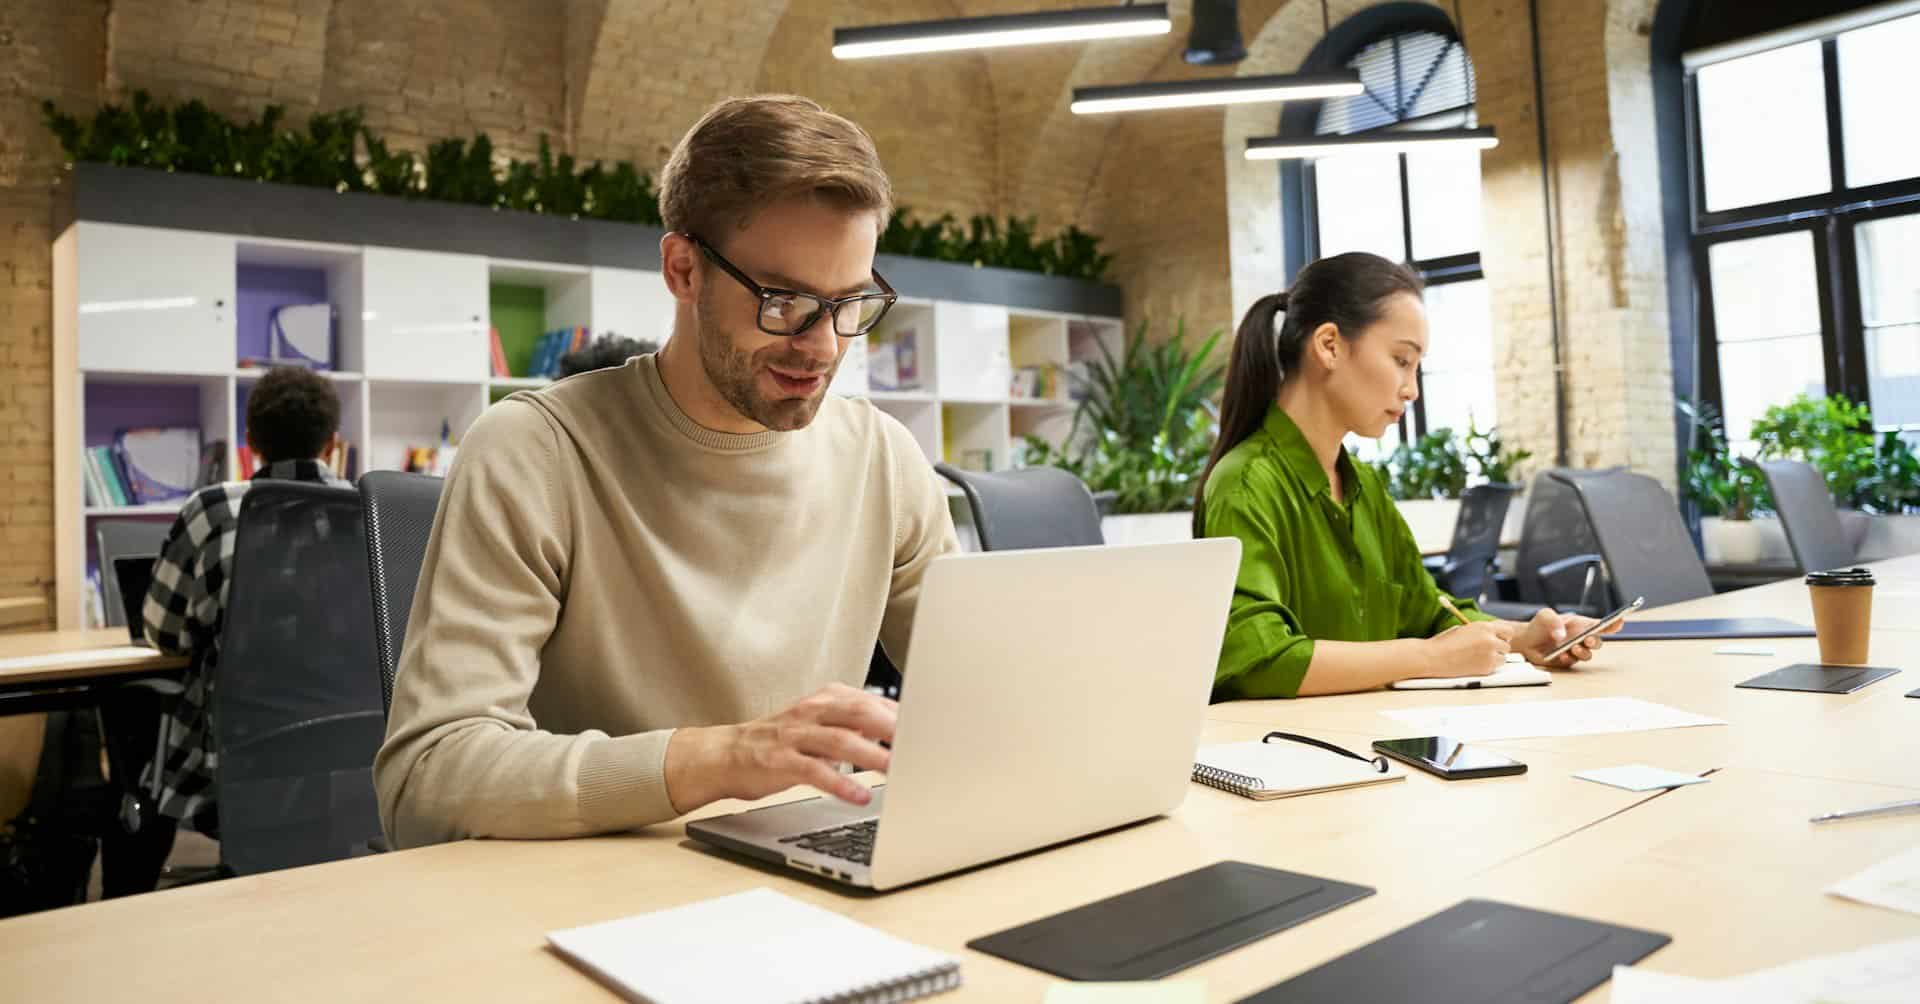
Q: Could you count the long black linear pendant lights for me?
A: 3